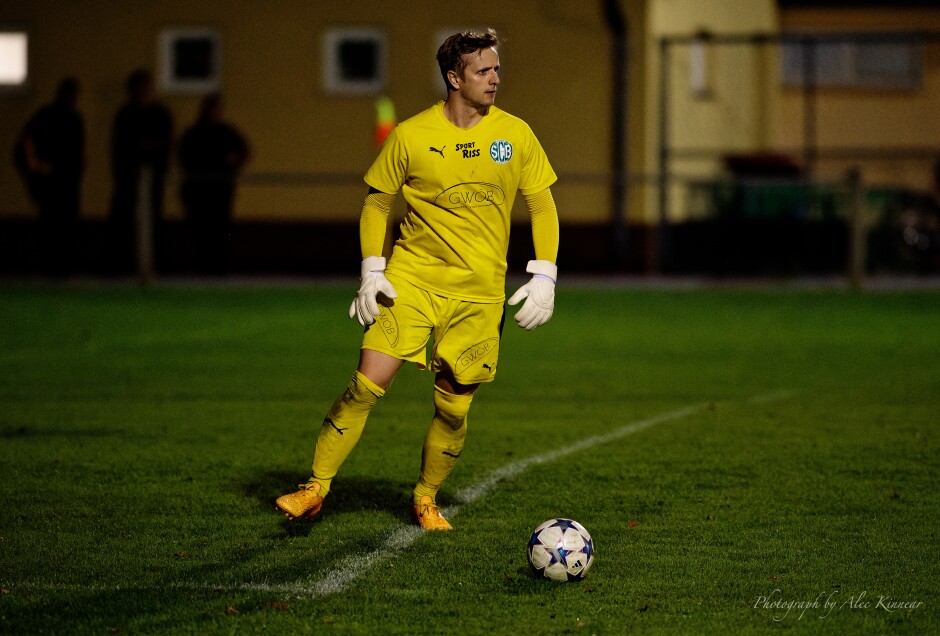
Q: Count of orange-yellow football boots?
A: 2